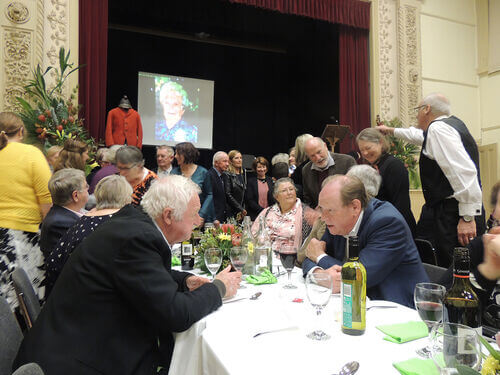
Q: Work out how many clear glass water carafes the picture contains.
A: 2